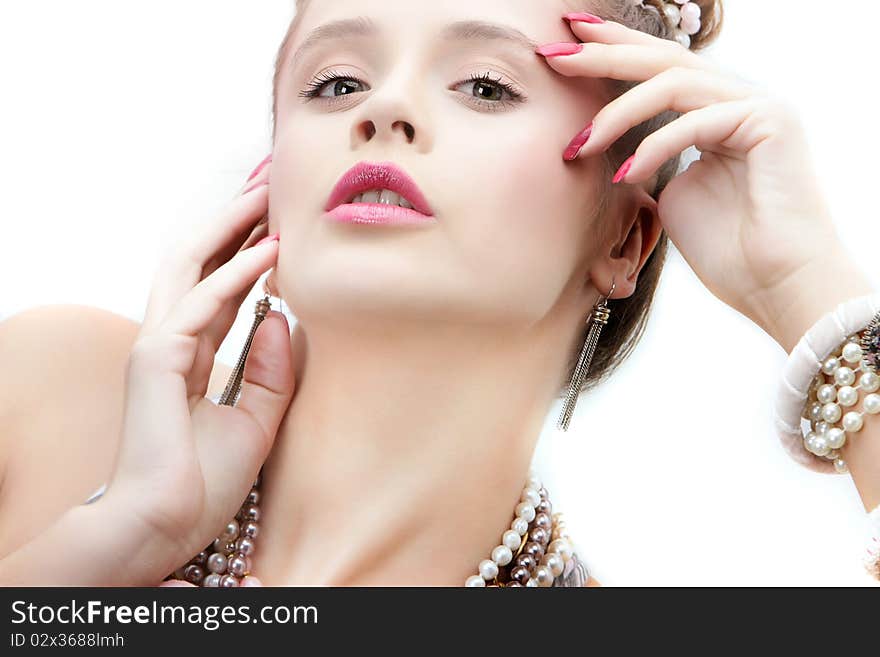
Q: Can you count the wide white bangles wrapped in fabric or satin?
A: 1